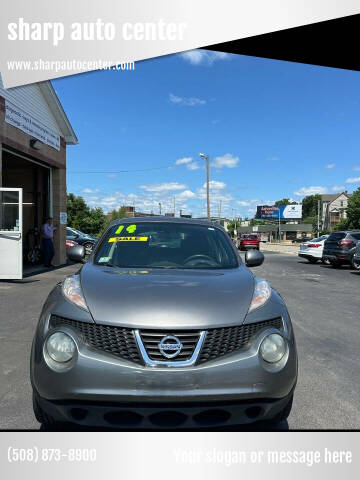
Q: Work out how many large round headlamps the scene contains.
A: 2